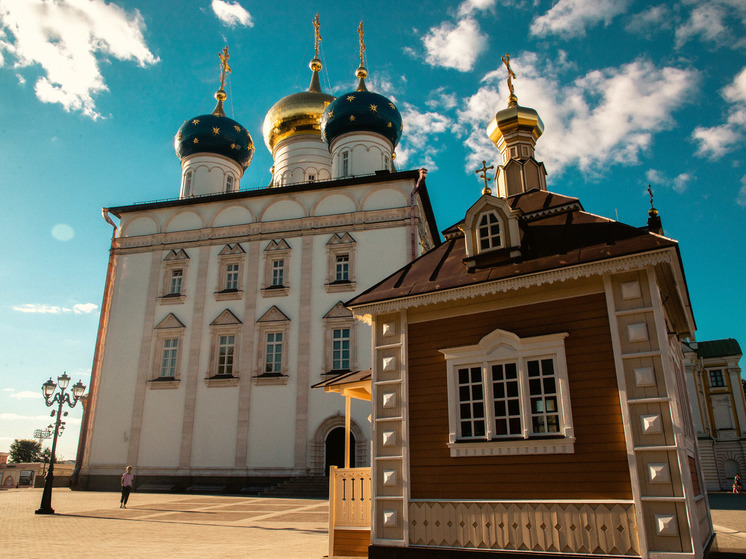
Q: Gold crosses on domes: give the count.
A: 4